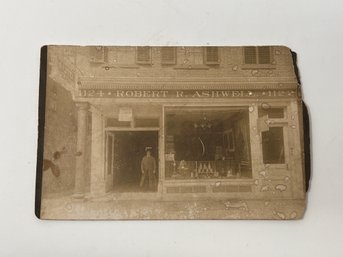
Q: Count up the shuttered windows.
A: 3